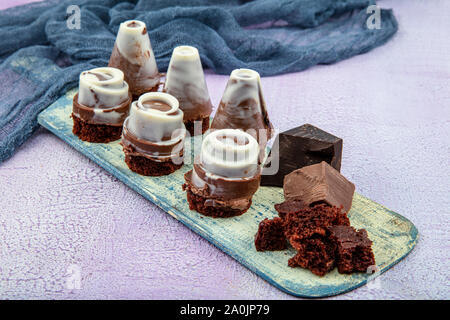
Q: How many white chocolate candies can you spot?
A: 6